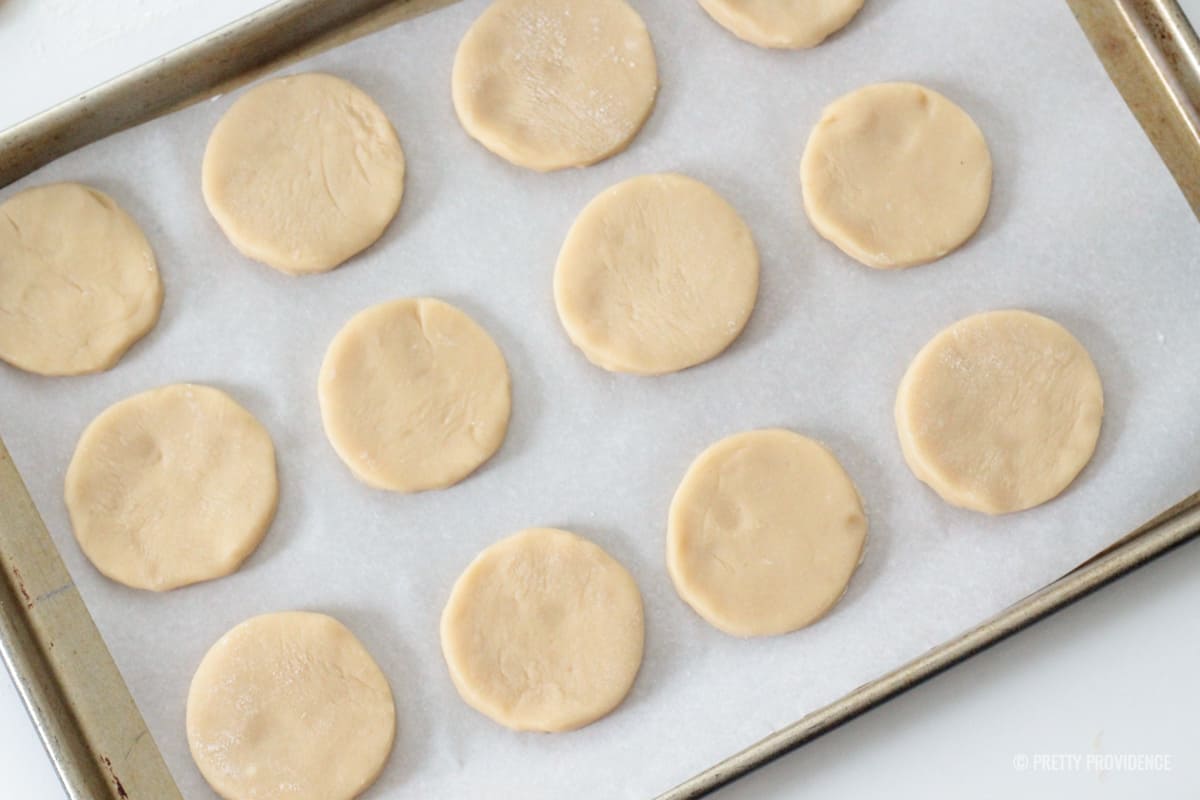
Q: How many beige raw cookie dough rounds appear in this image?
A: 12